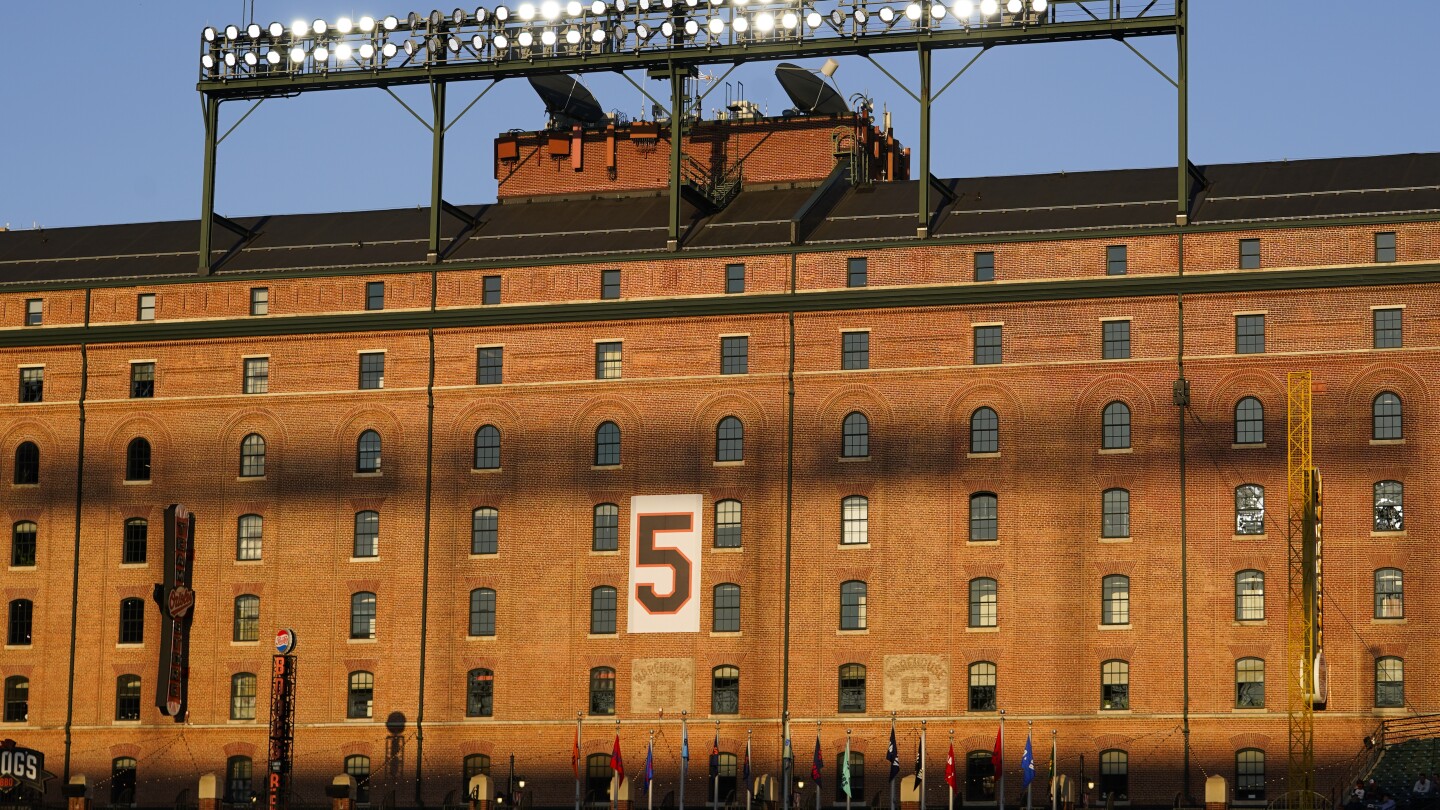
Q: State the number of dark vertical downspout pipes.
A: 4